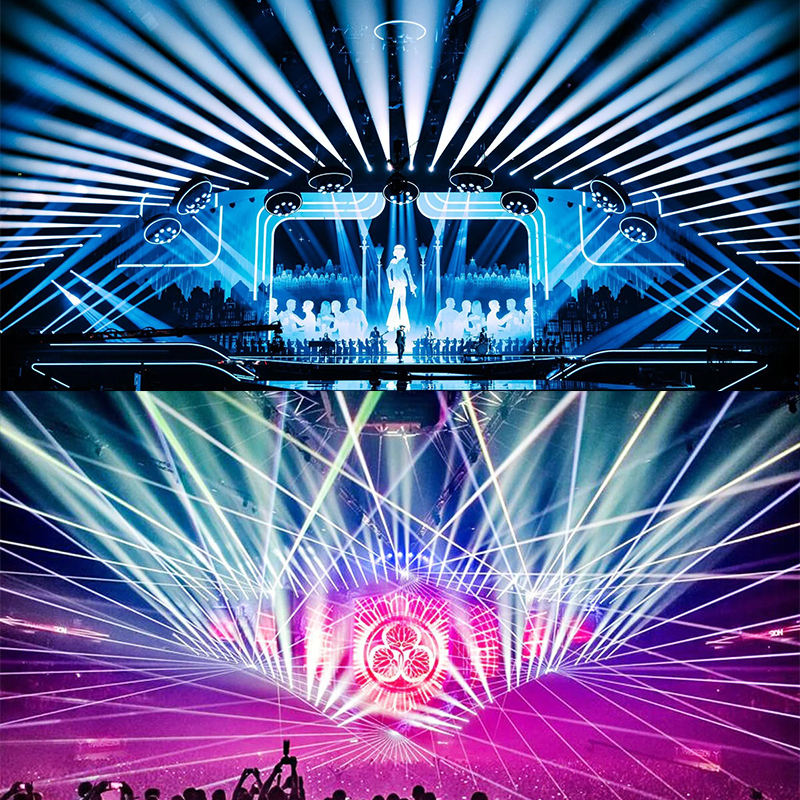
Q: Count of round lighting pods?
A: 9